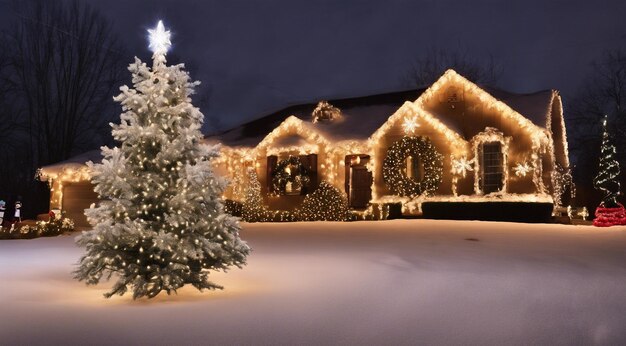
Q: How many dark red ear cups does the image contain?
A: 0